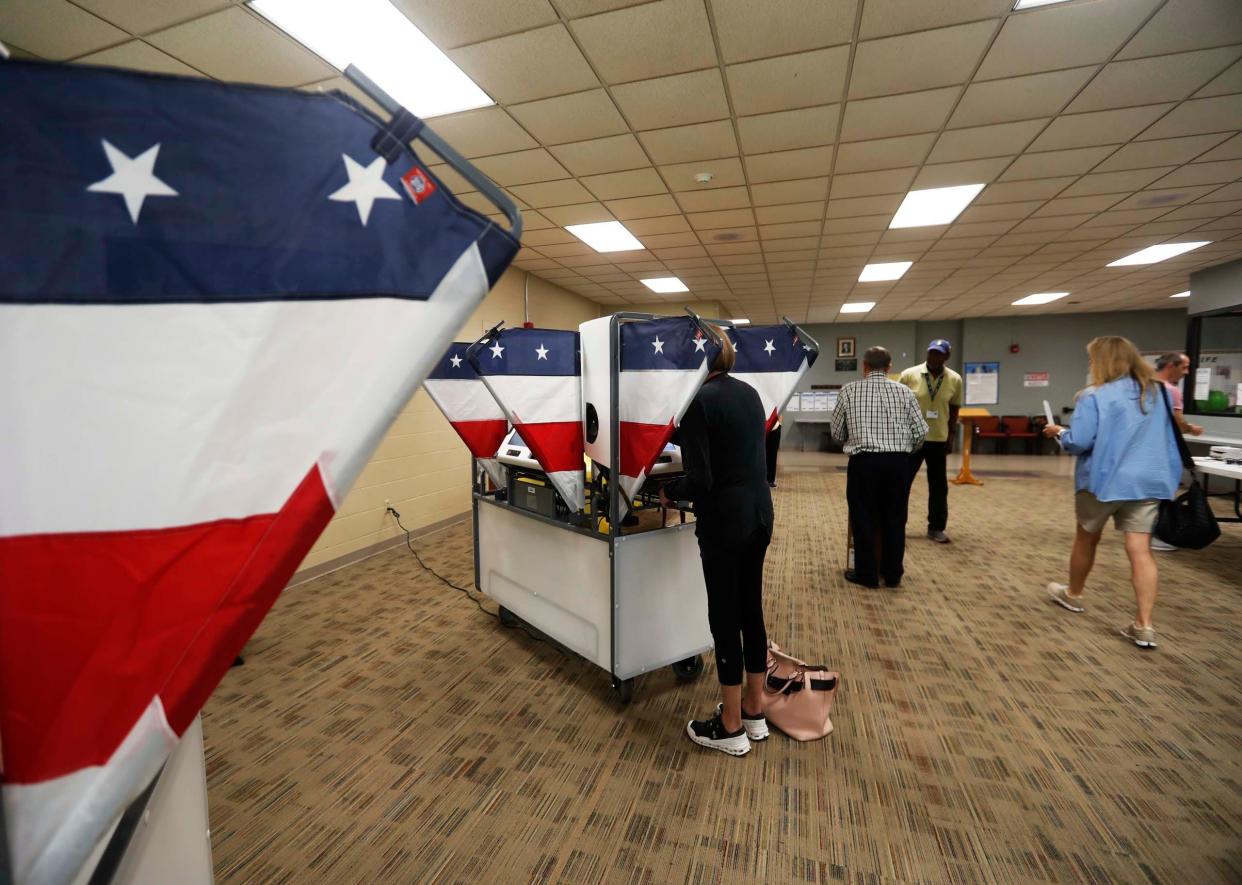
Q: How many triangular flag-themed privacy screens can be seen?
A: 5